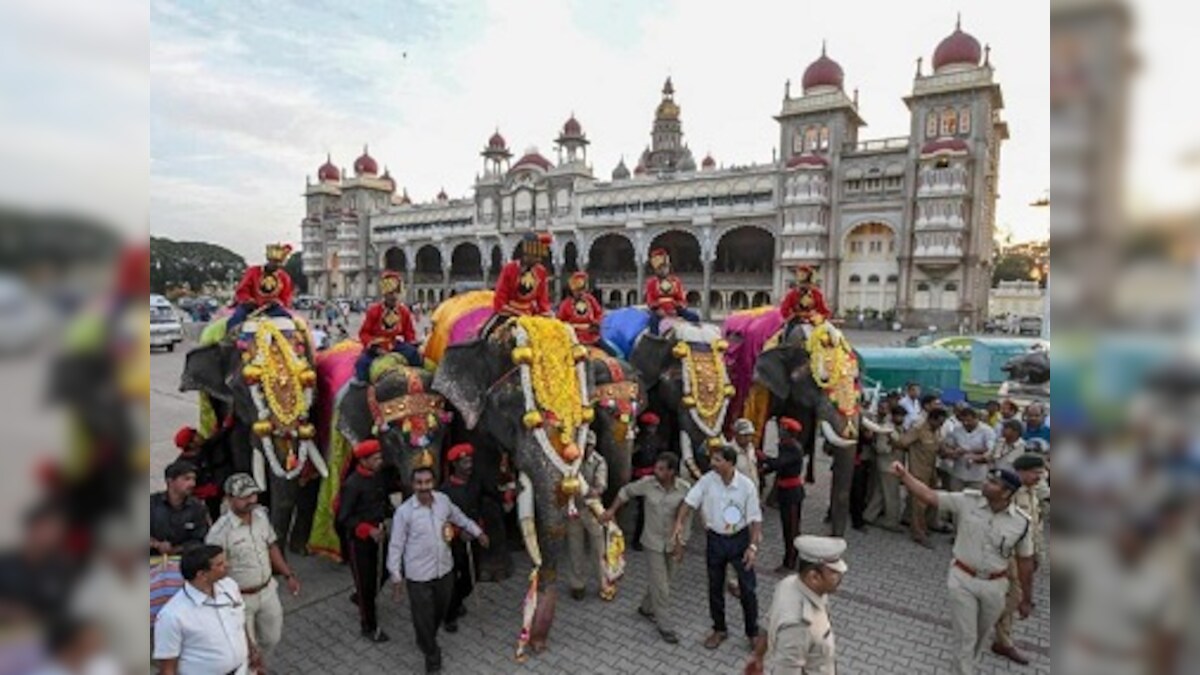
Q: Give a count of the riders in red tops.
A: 6